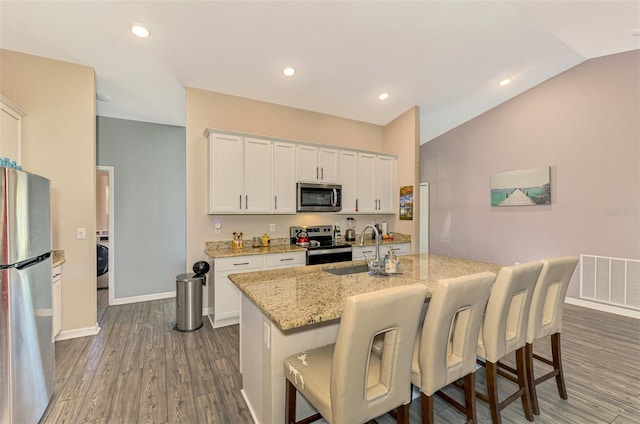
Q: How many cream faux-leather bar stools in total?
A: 4